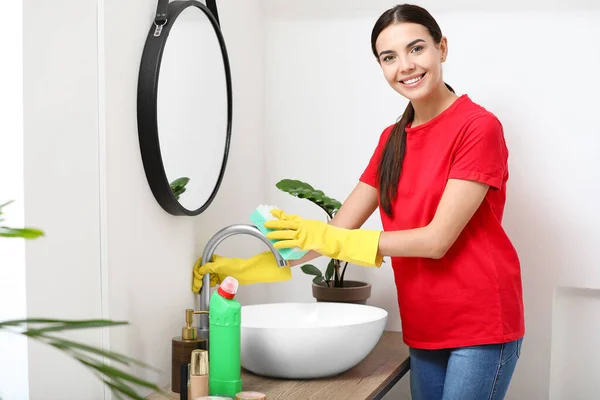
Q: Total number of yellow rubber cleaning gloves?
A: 2